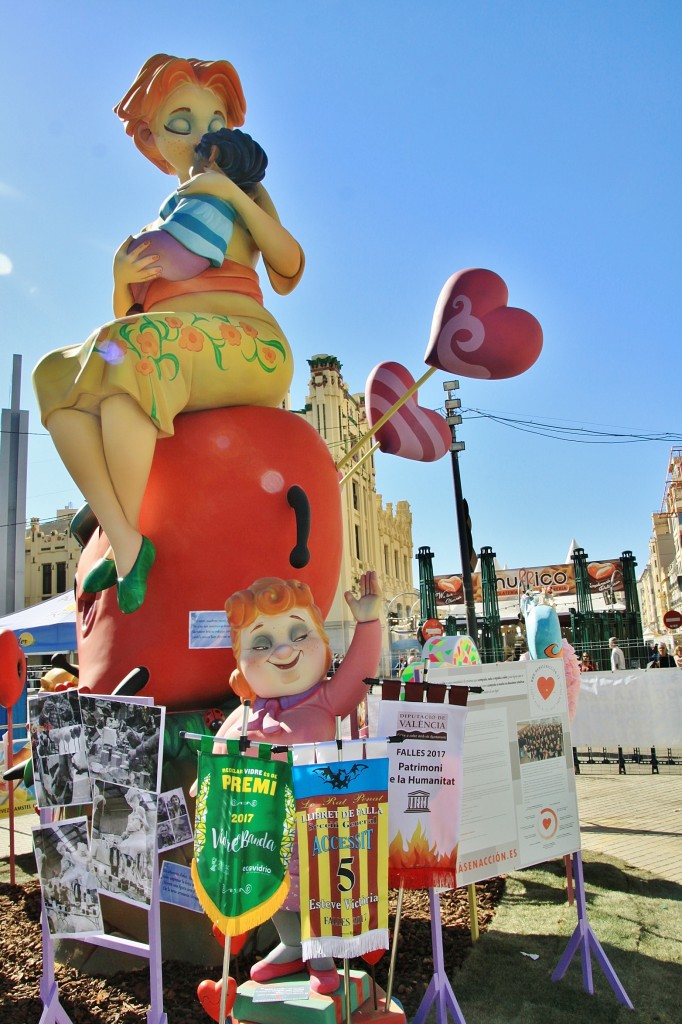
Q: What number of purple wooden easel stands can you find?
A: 2